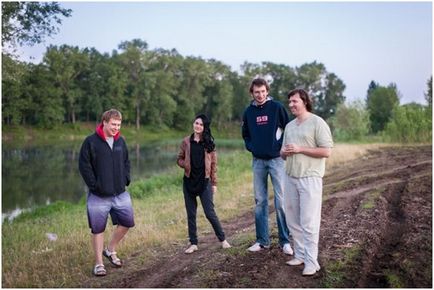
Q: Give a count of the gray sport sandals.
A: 2